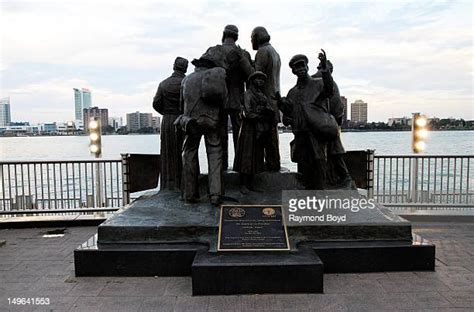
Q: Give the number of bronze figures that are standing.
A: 7